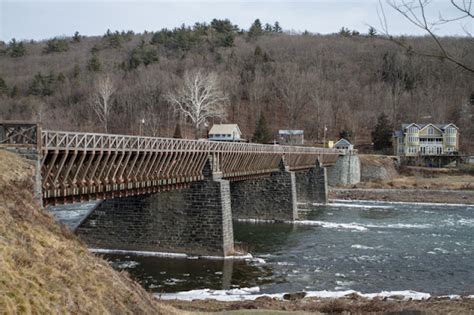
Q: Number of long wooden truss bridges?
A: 1